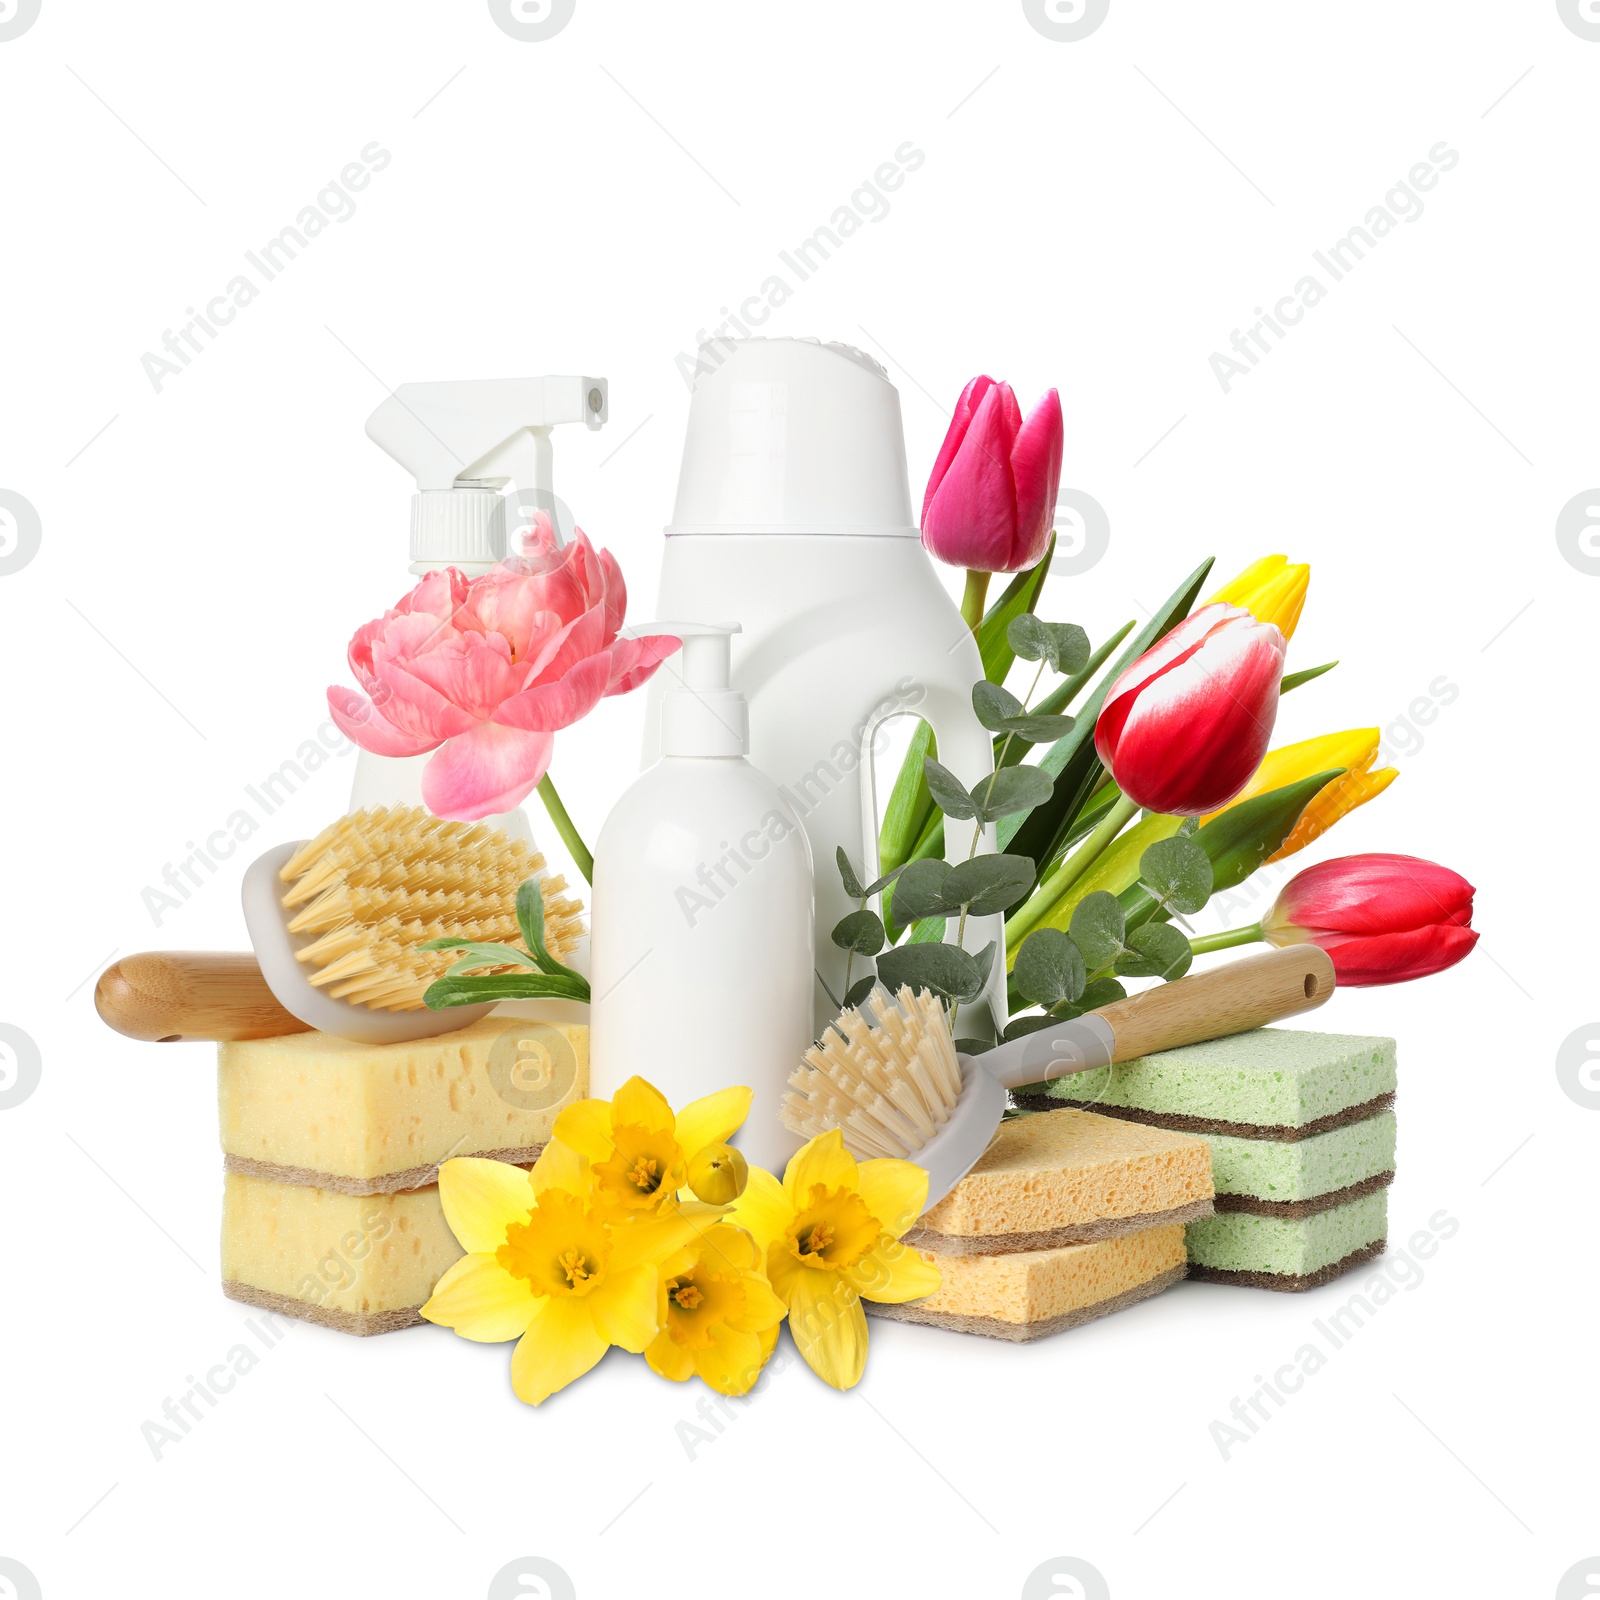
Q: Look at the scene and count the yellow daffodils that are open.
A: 4